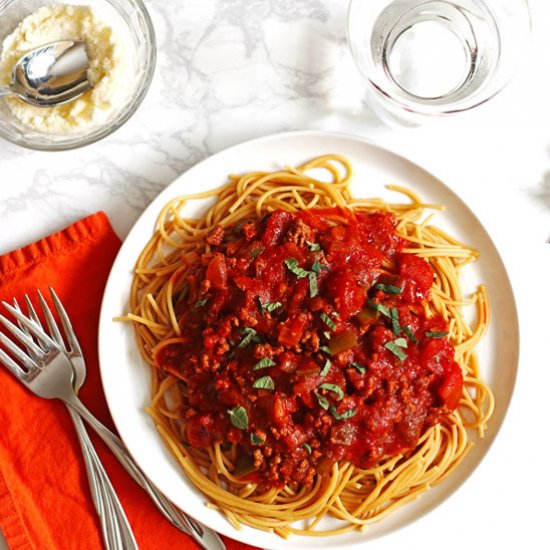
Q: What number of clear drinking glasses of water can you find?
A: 1